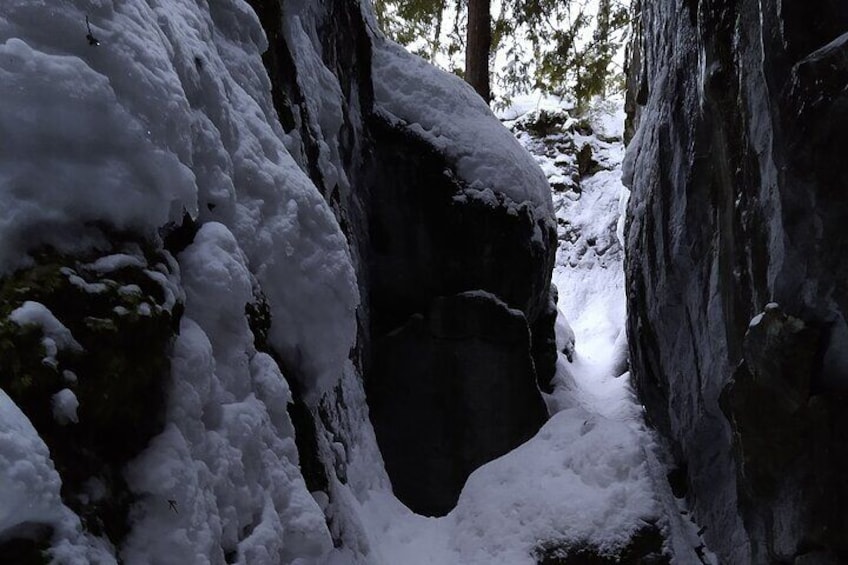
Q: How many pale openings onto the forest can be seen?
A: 1